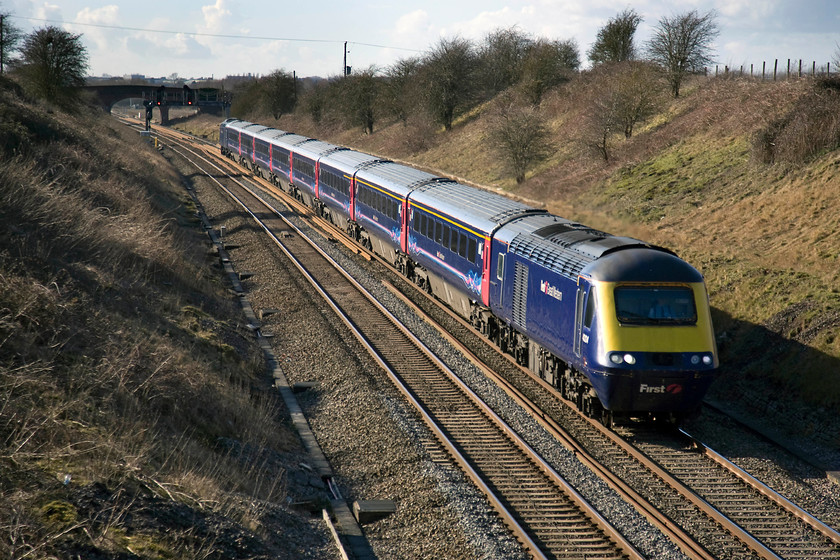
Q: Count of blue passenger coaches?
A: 8